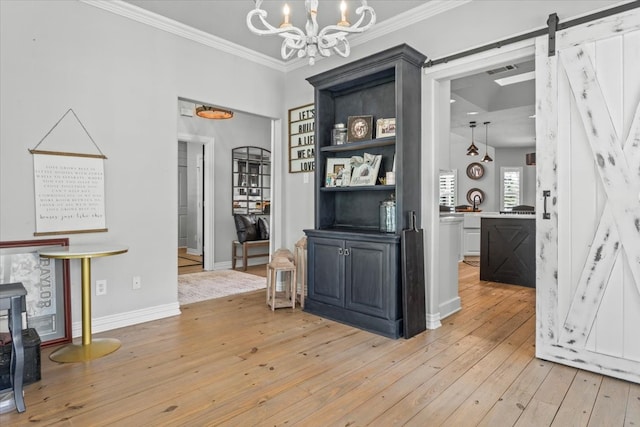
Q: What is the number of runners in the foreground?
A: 0